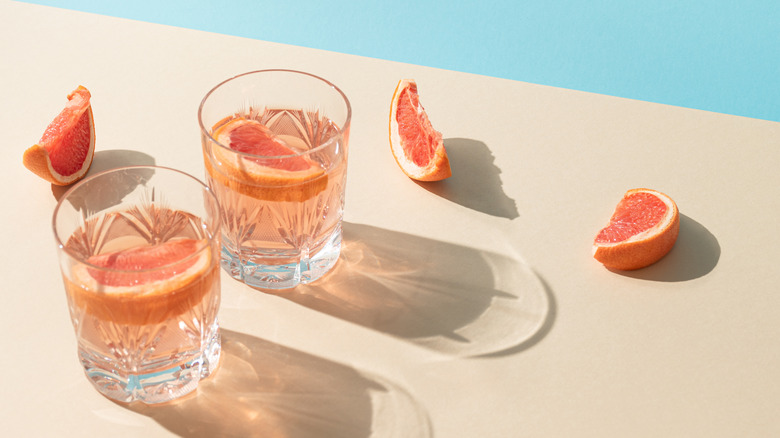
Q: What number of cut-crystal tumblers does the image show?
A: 2